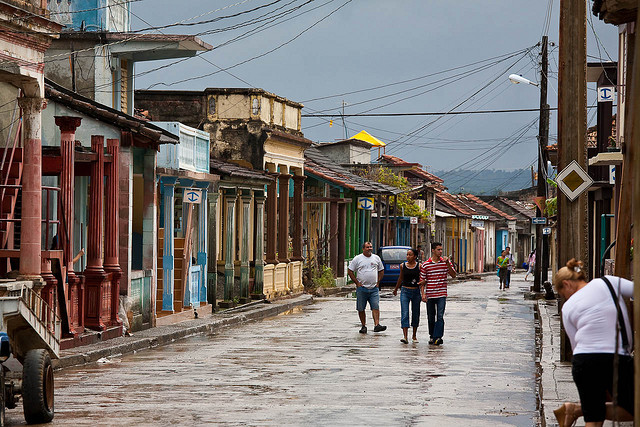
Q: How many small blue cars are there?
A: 1